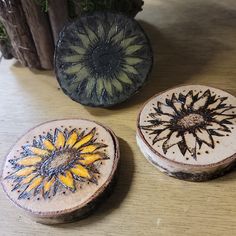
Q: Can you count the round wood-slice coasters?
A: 3